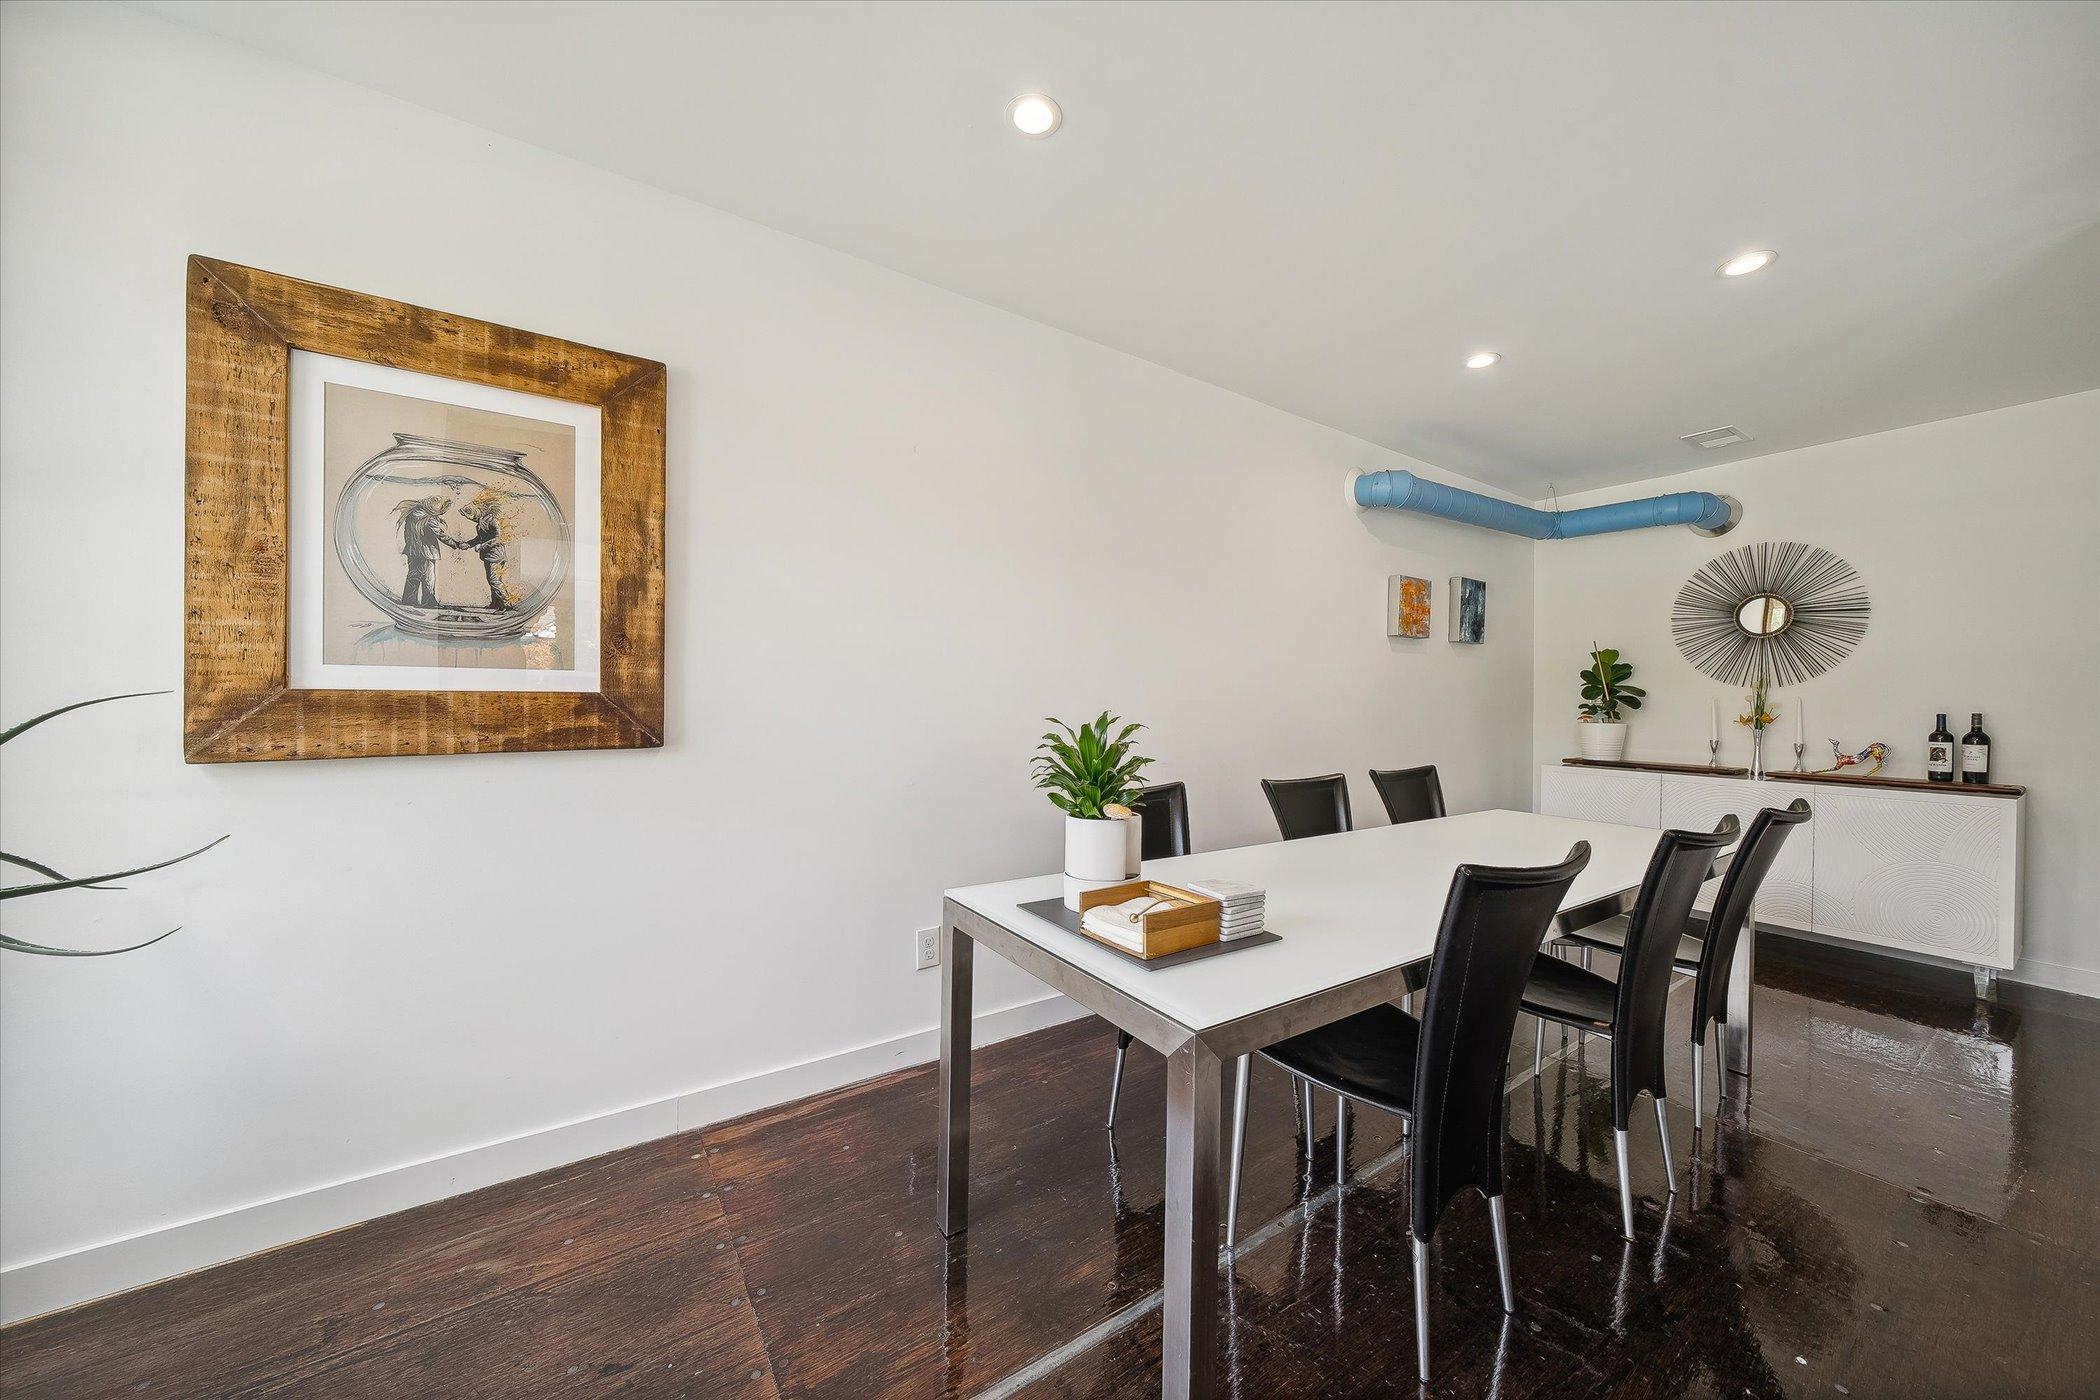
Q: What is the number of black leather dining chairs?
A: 6